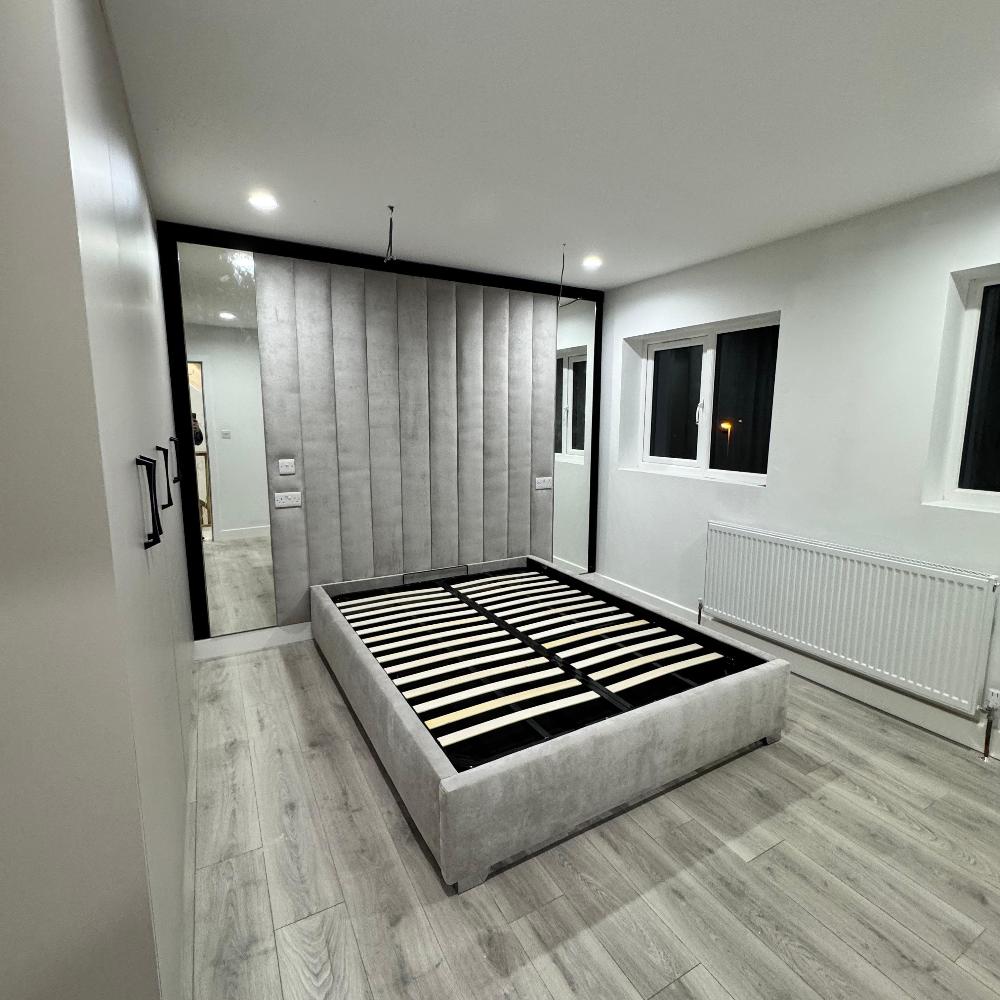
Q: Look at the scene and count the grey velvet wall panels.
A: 10